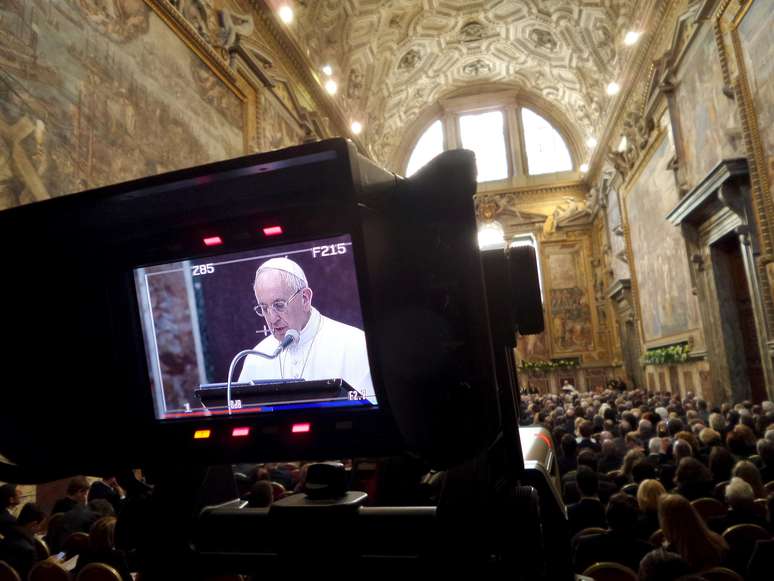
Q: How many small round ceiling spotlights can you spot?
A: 8